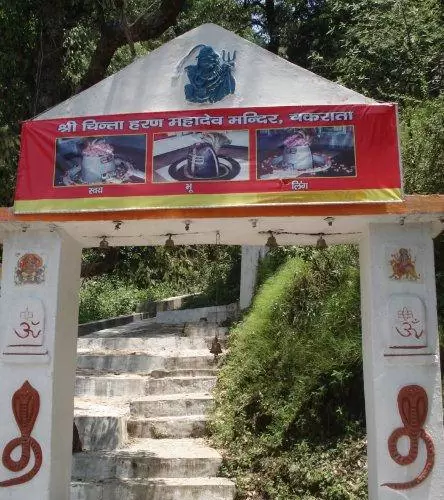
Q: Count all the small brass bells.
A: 5